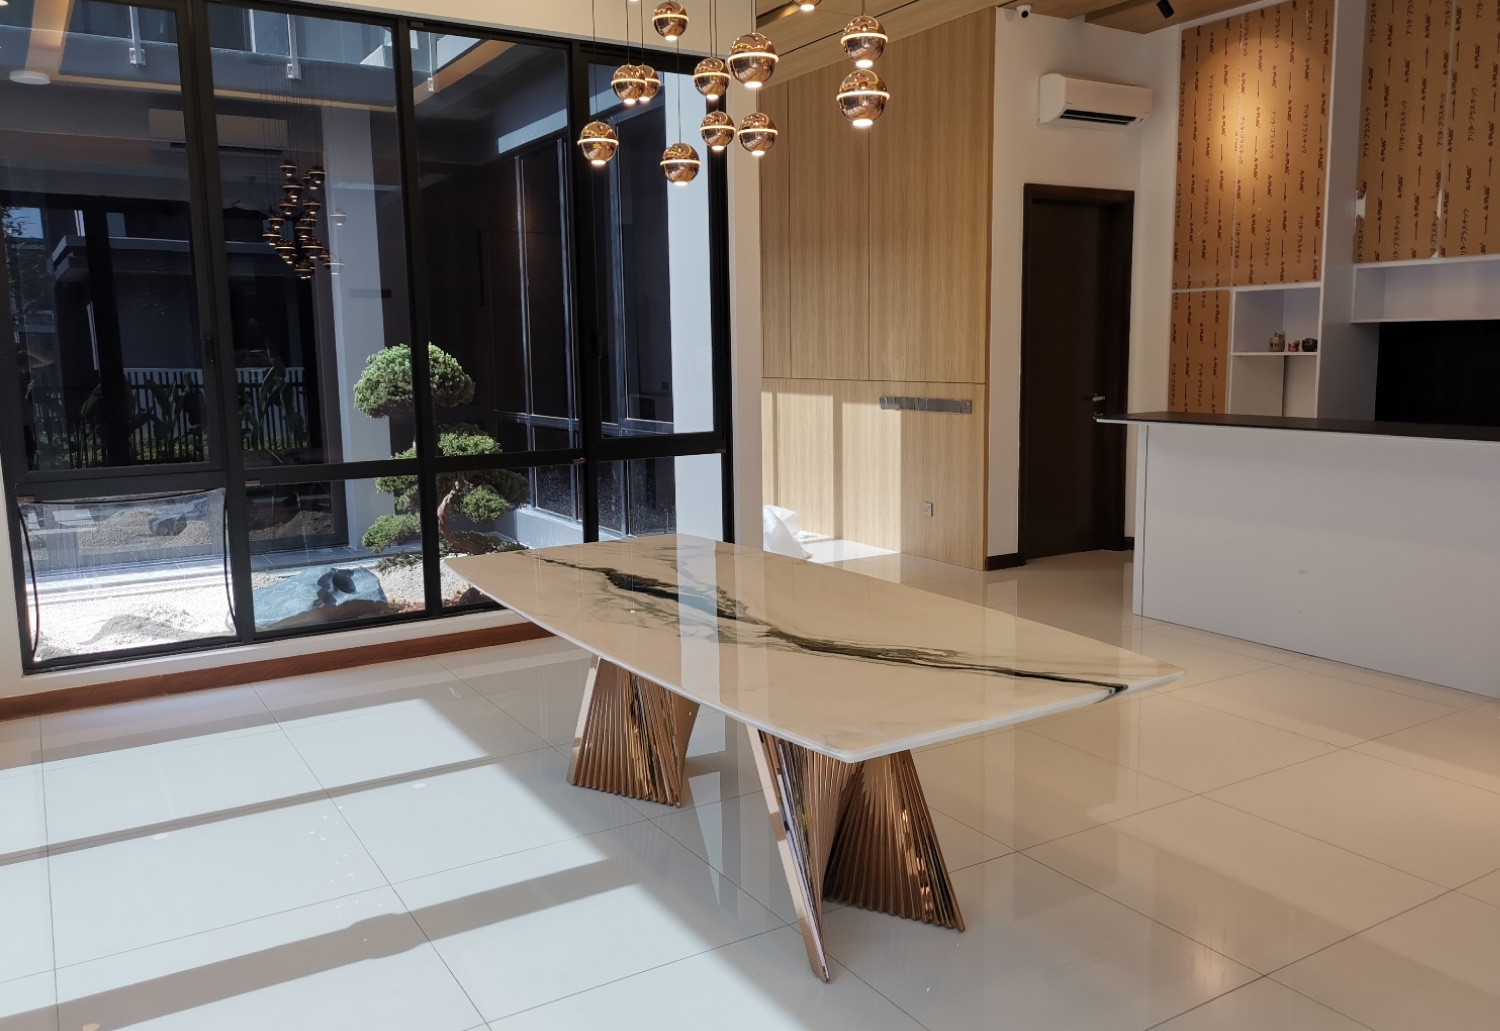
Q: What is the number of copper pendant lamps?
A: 12